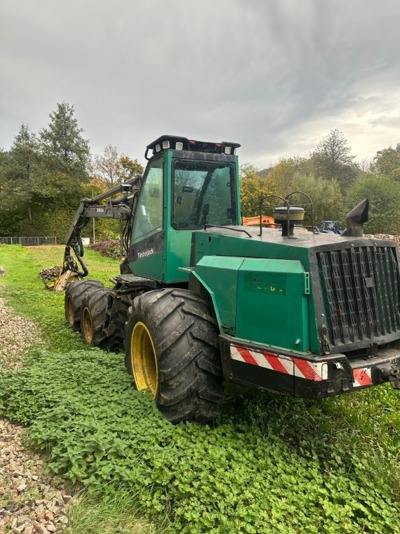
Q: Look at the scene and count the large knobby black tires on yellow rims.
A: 3